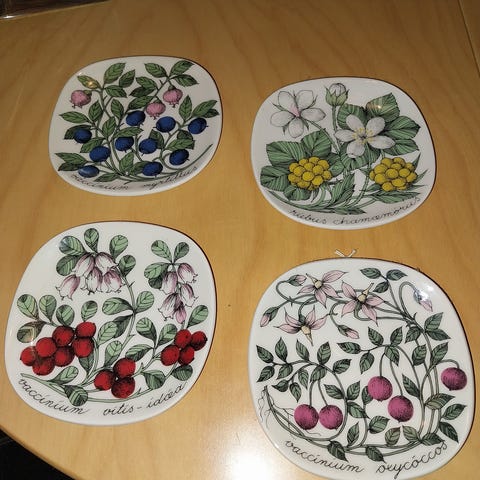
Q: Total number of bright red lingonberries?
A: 14